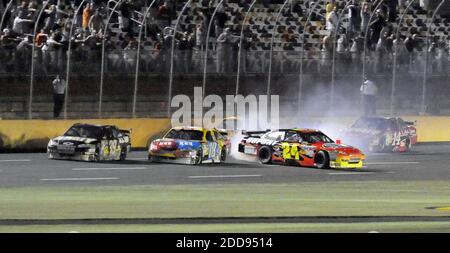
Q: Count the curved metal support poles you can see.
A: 14